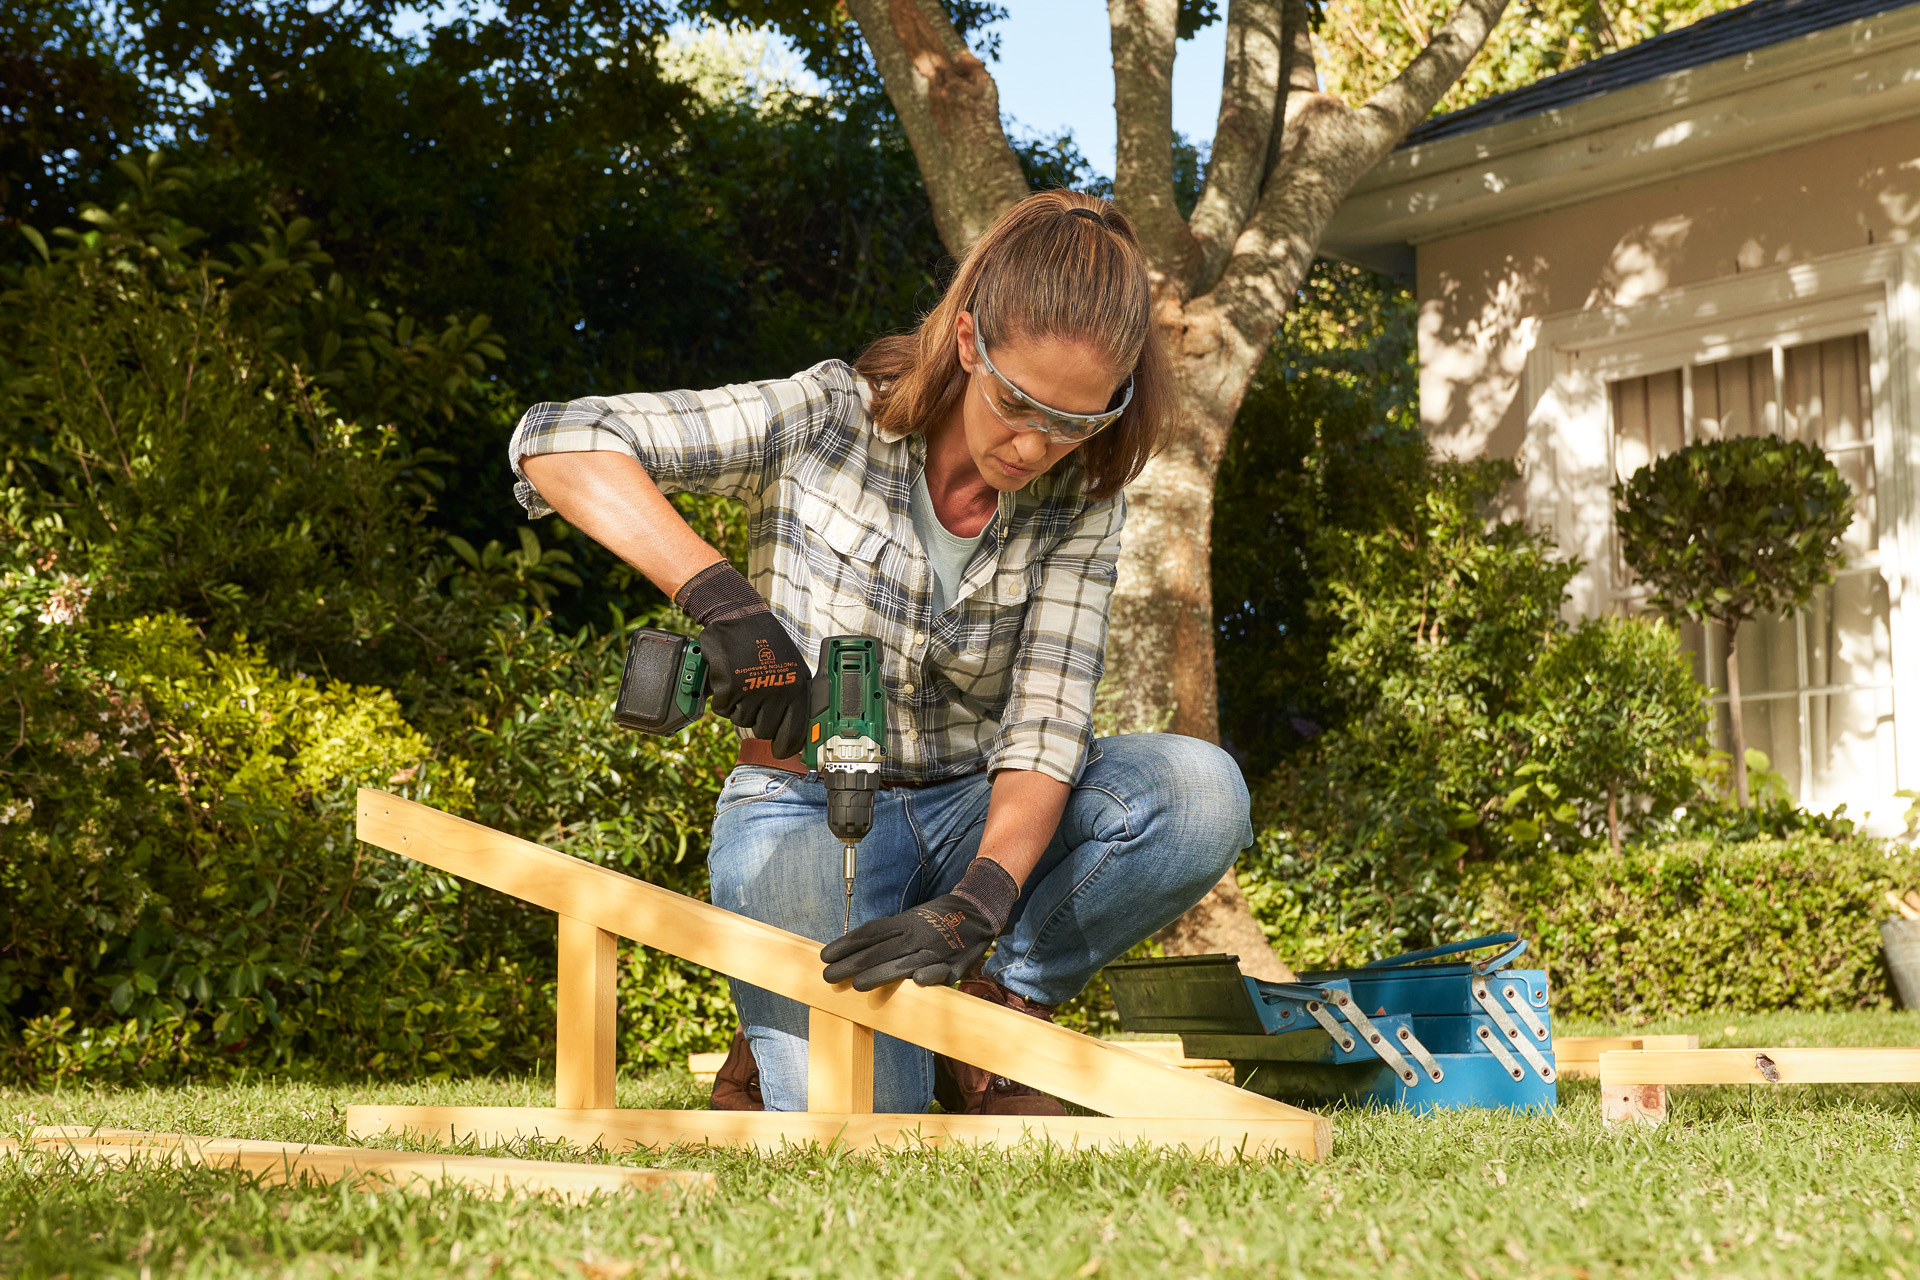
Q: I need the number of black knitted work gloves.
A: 2